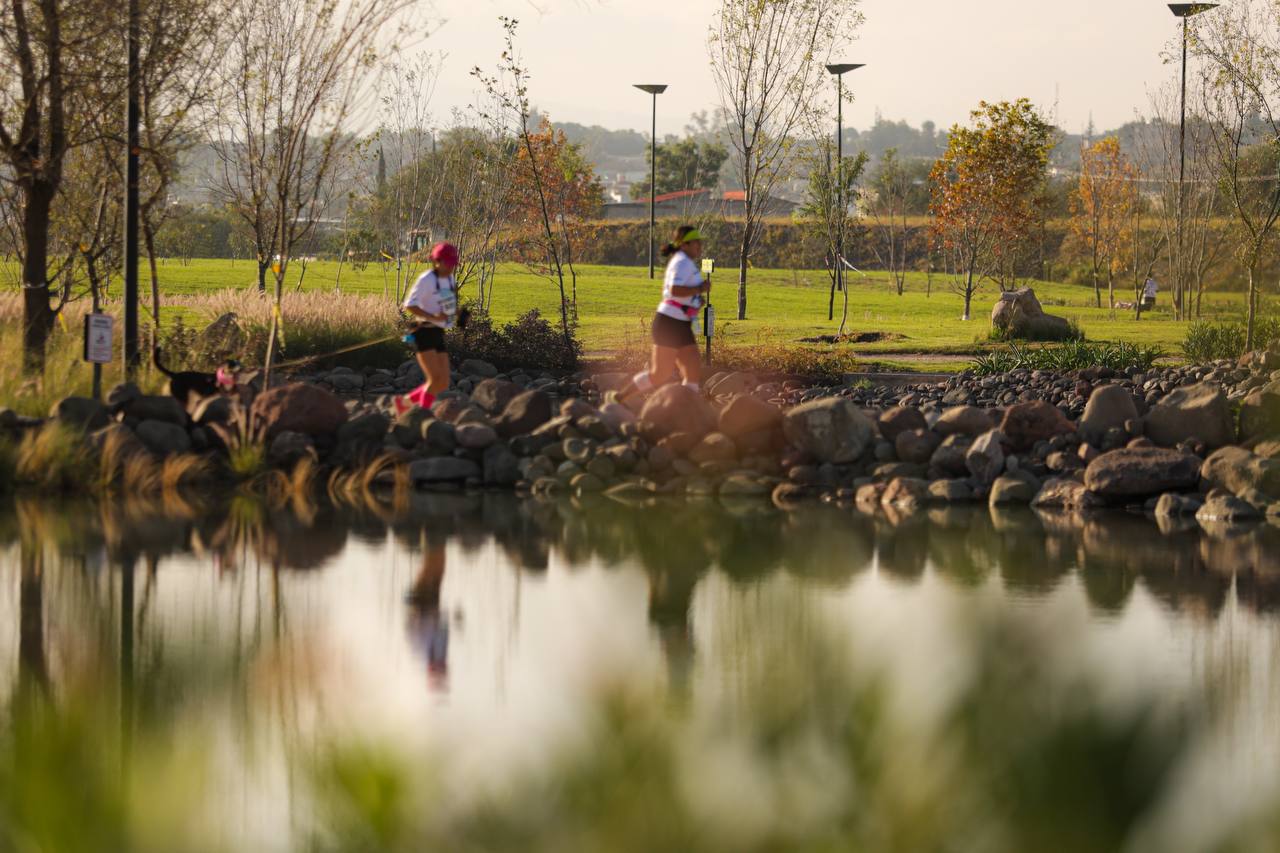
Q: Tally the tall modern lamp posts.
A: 3